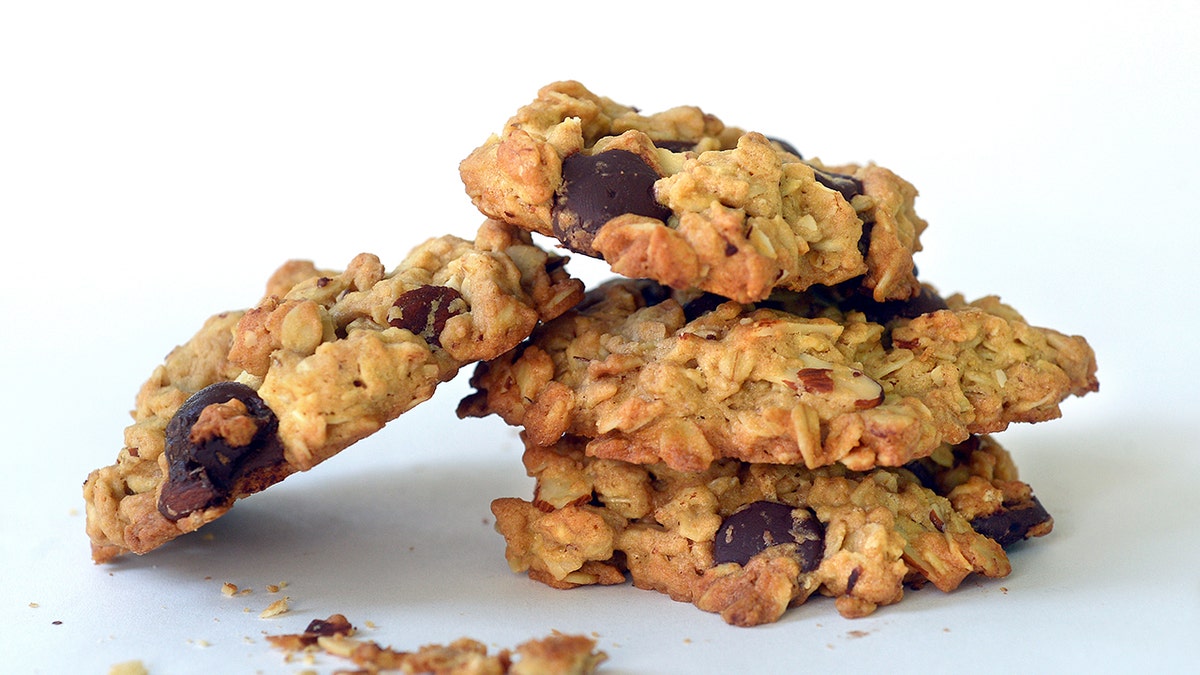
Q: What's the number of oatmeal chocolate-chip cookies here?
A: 4